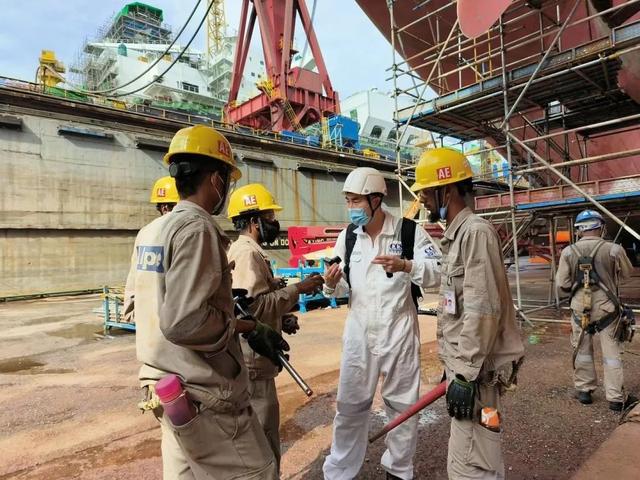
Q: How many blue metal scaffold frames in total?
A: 2